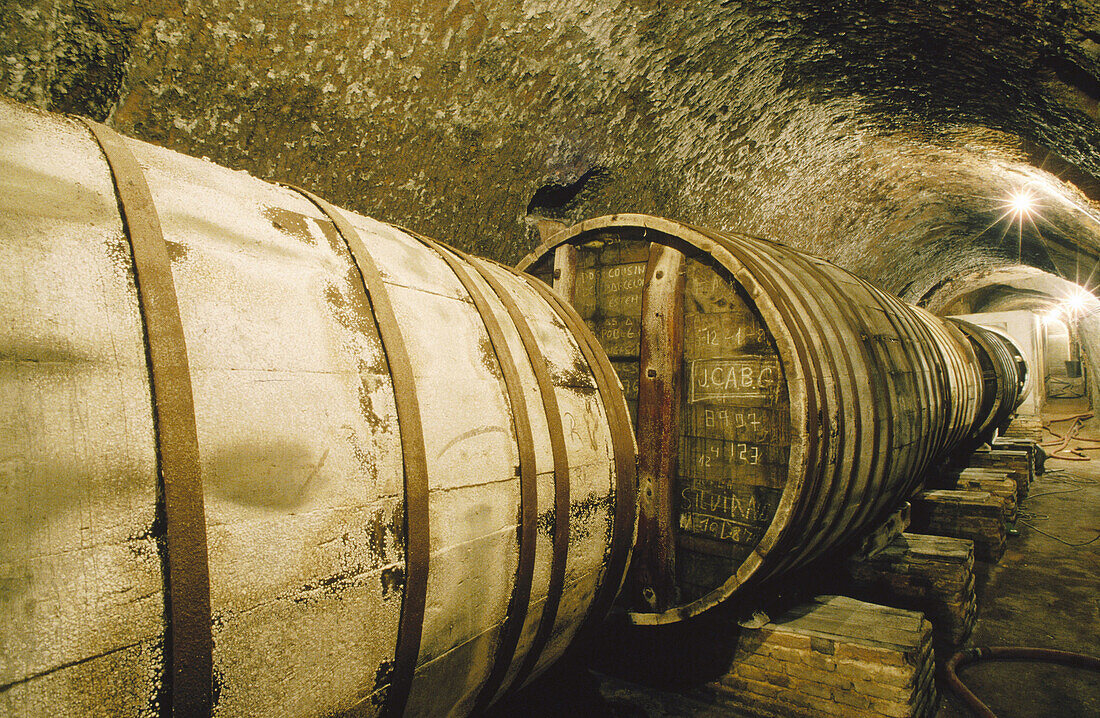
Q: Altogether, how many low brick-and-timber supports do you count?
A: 7